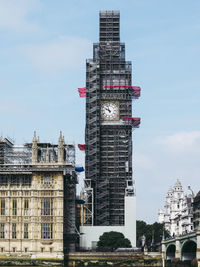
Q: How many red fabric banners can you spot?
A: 4